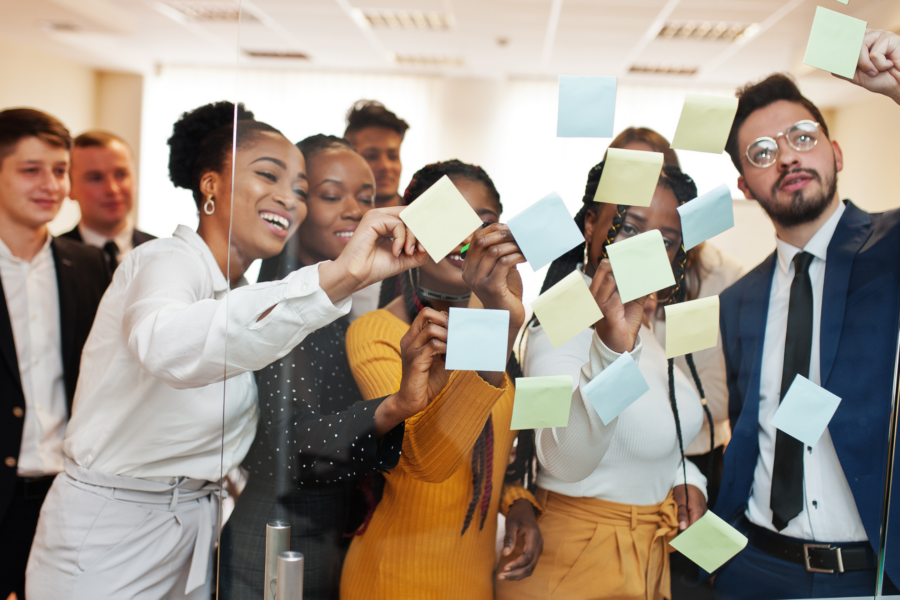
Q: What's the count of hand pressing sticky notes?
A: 5